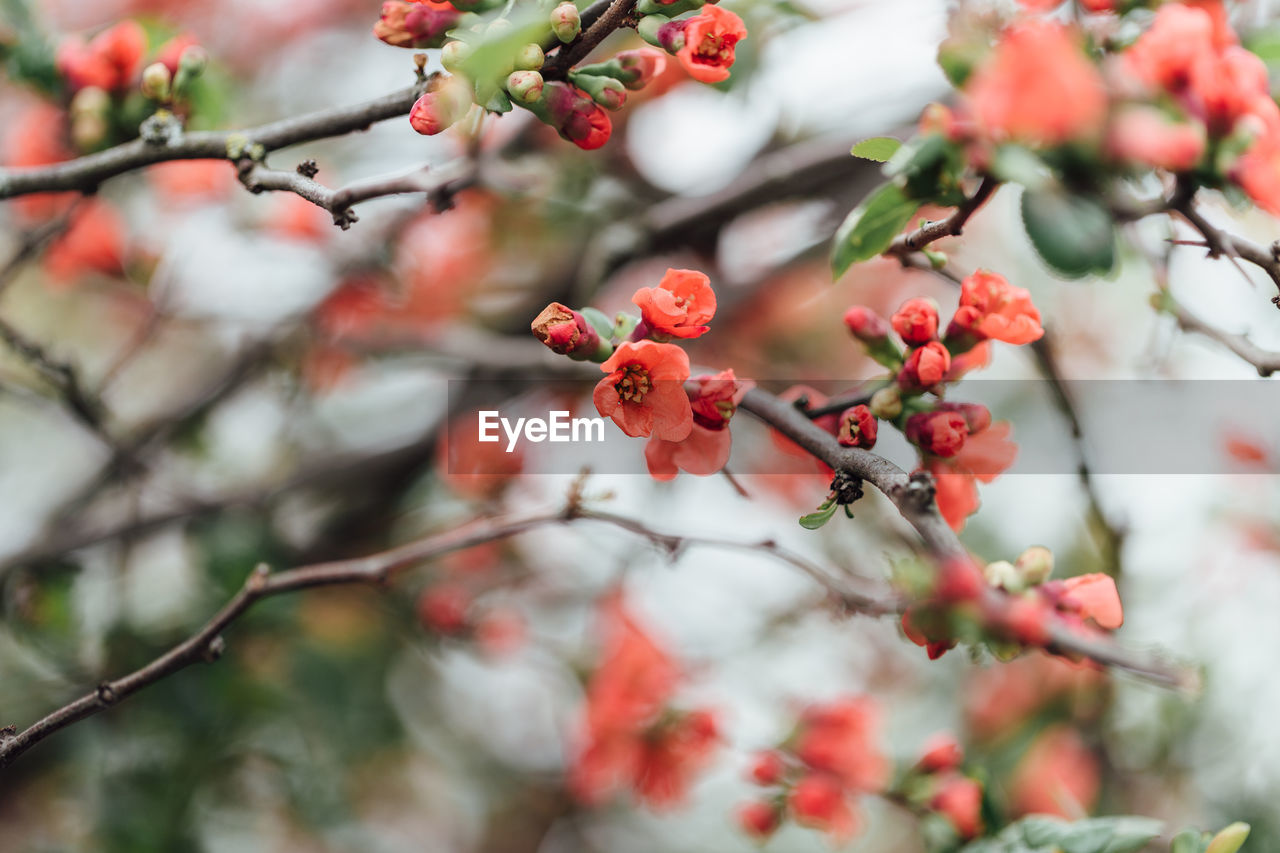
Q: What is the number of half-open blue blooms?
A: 0